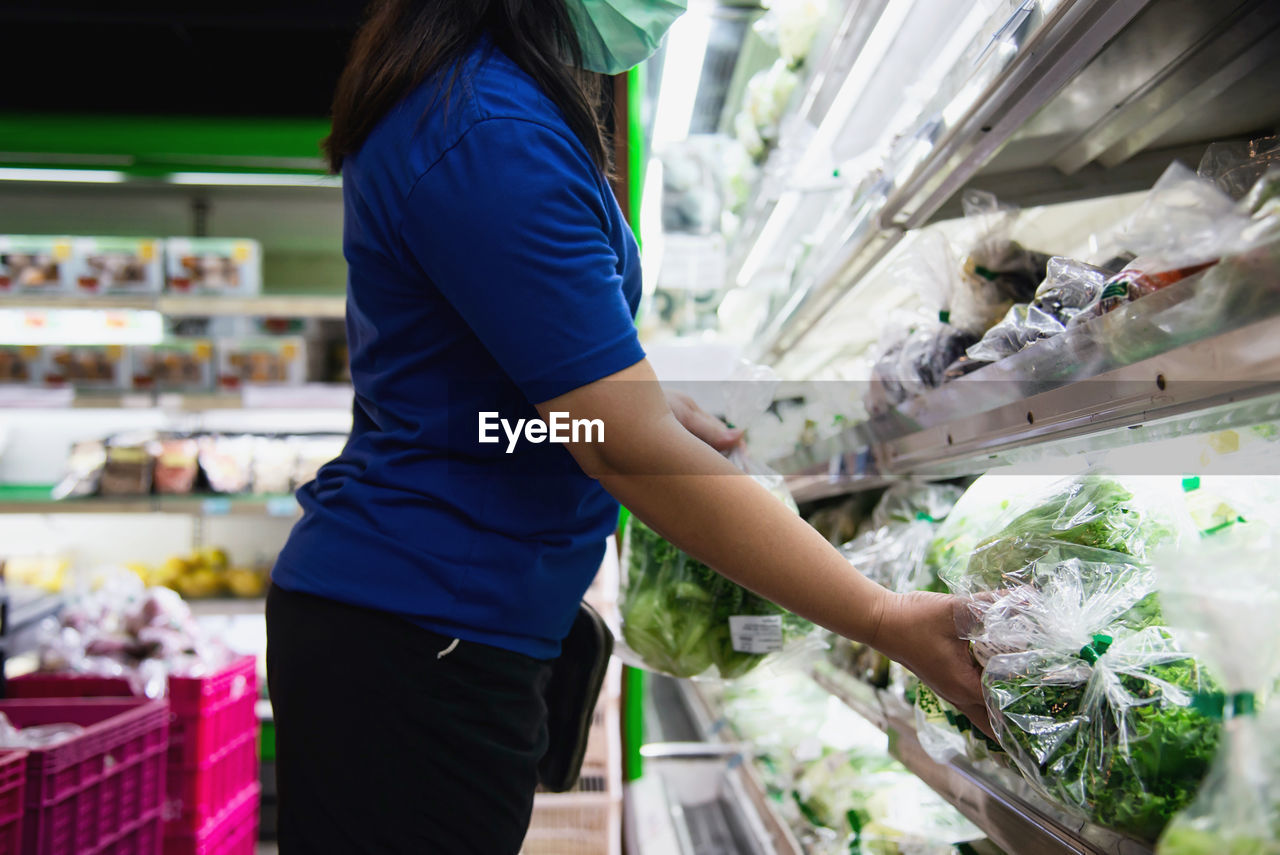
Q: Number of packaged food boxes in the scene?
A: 7